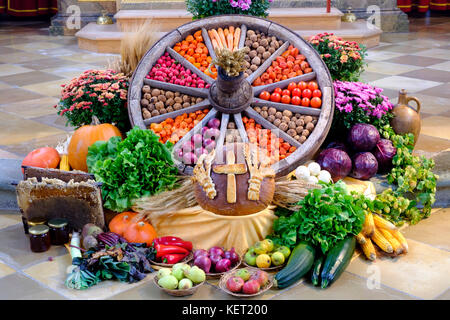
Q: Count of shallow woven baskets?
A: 5